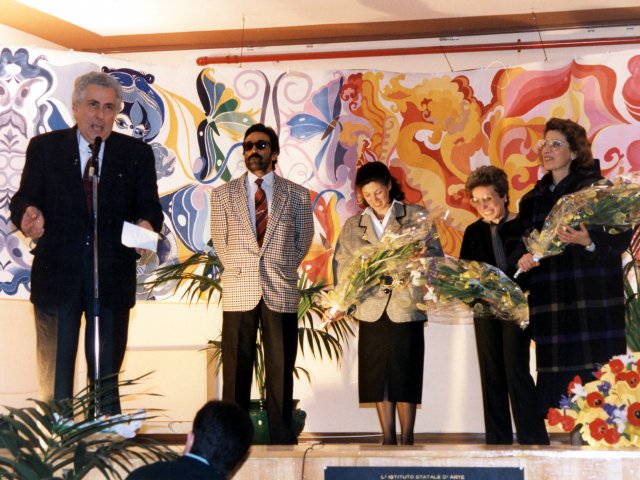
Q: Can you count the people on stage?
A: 5